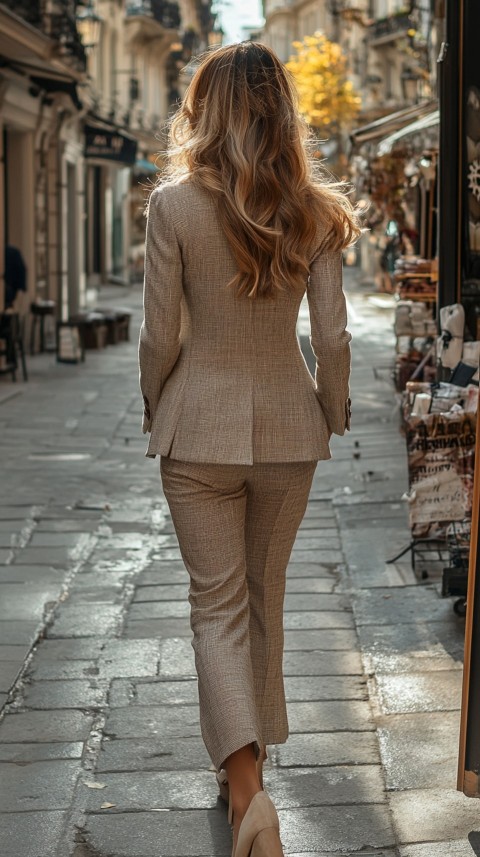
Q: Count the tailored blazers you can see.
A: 1